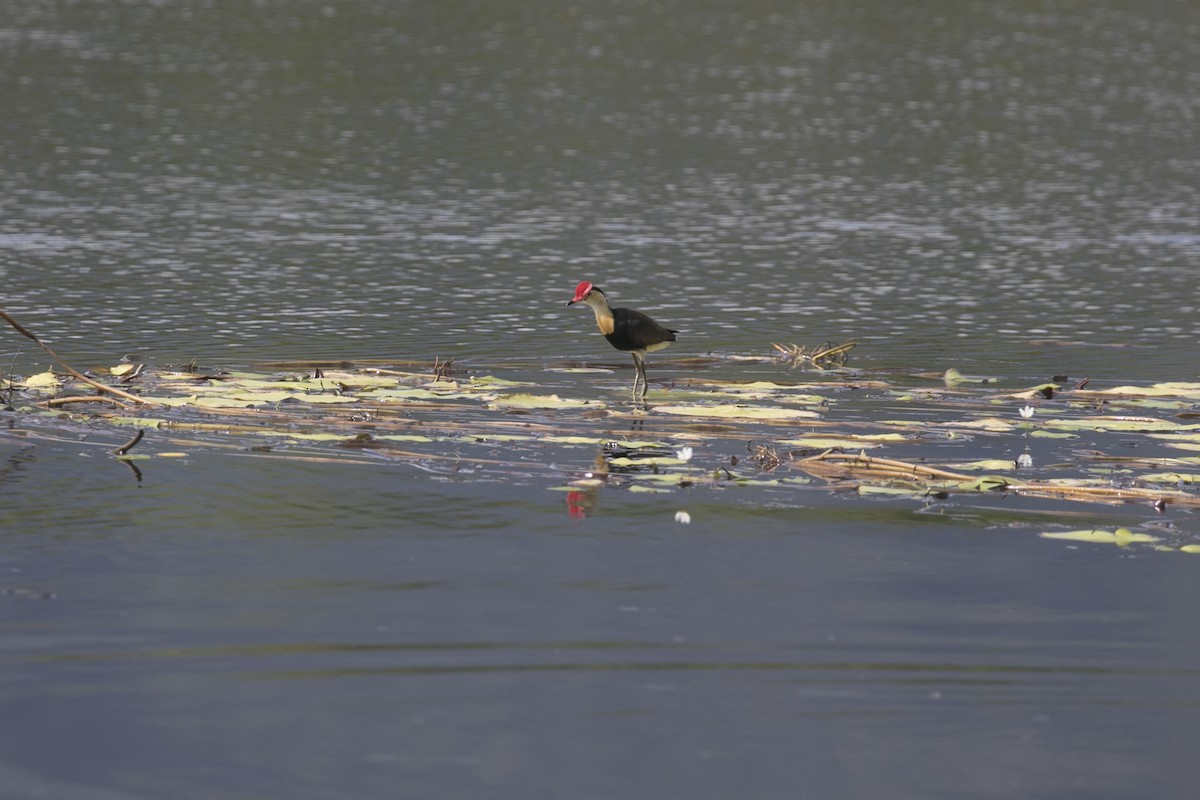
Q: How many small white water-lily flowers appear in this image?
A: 2